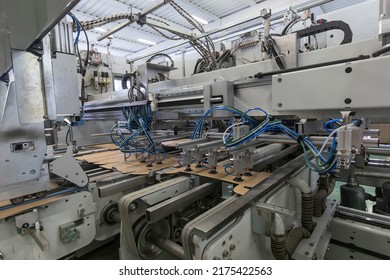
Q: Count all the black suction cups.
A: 8